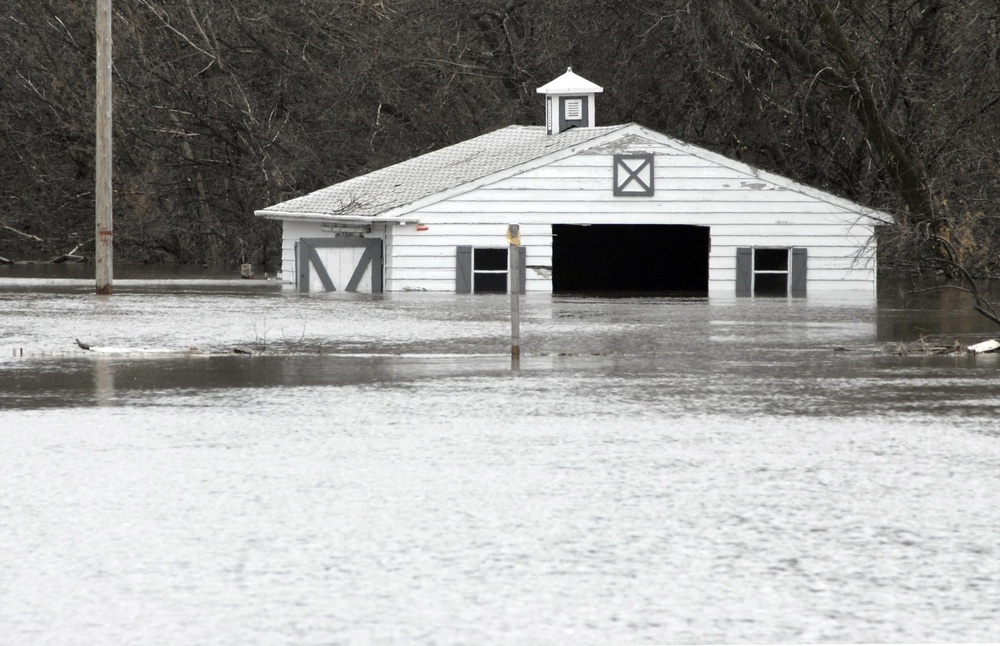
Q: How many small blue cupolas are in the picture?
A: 0